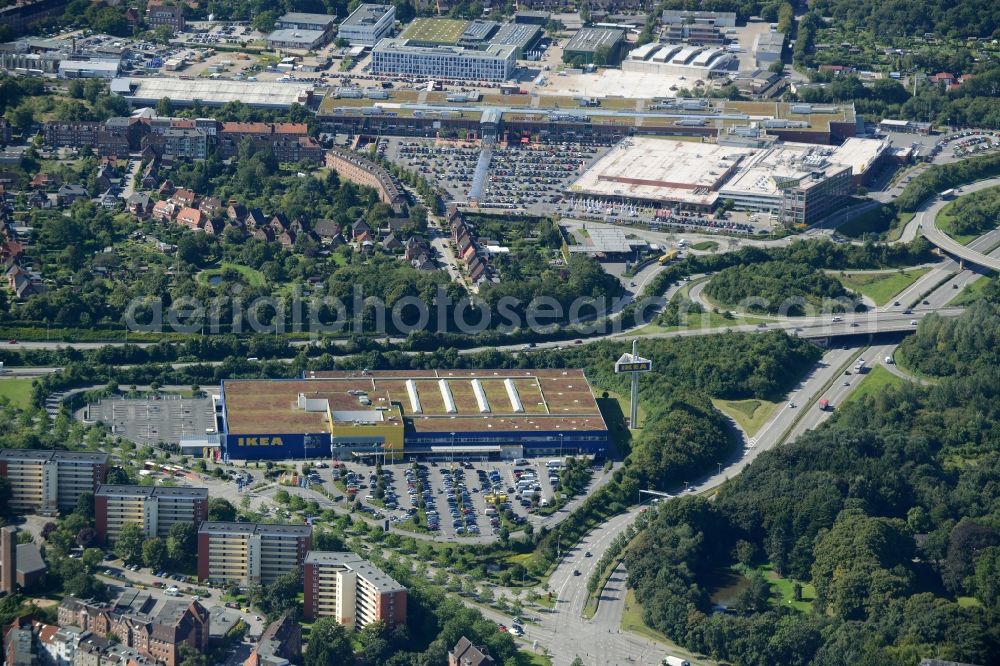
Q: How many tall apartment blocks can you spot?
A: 4